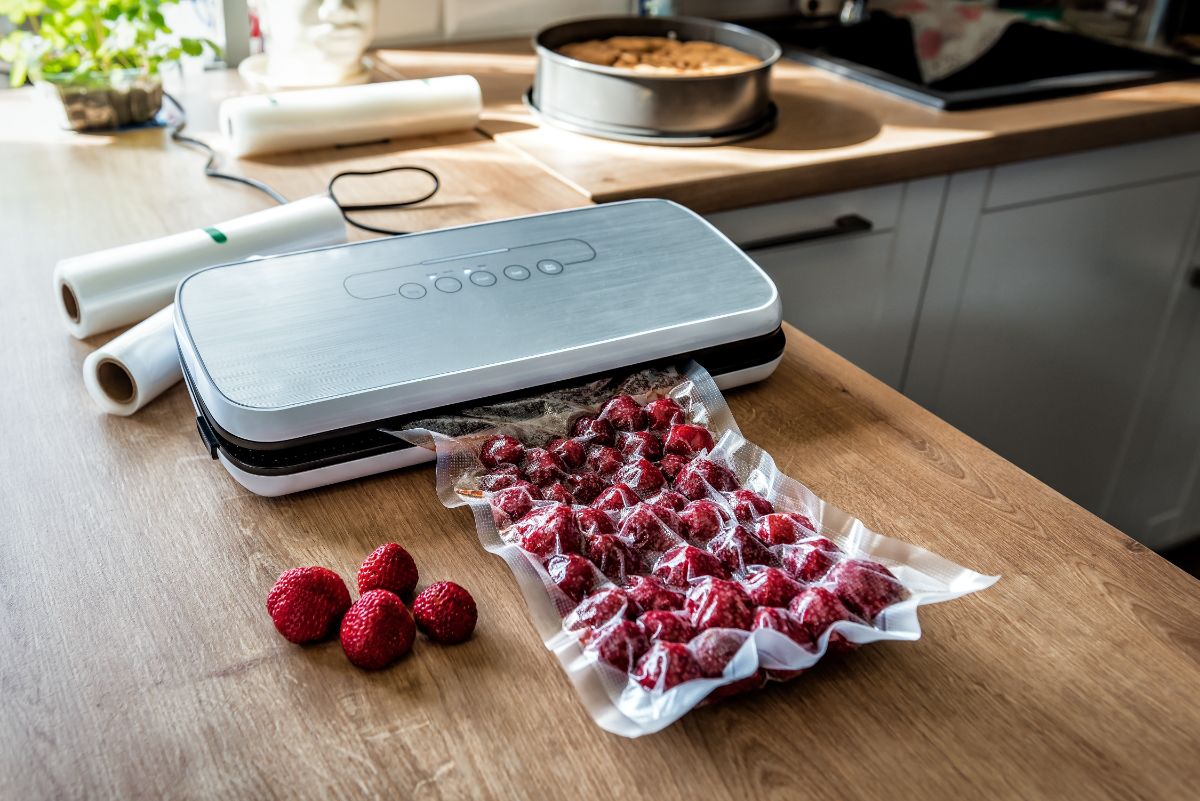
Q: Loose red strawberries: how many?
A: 4